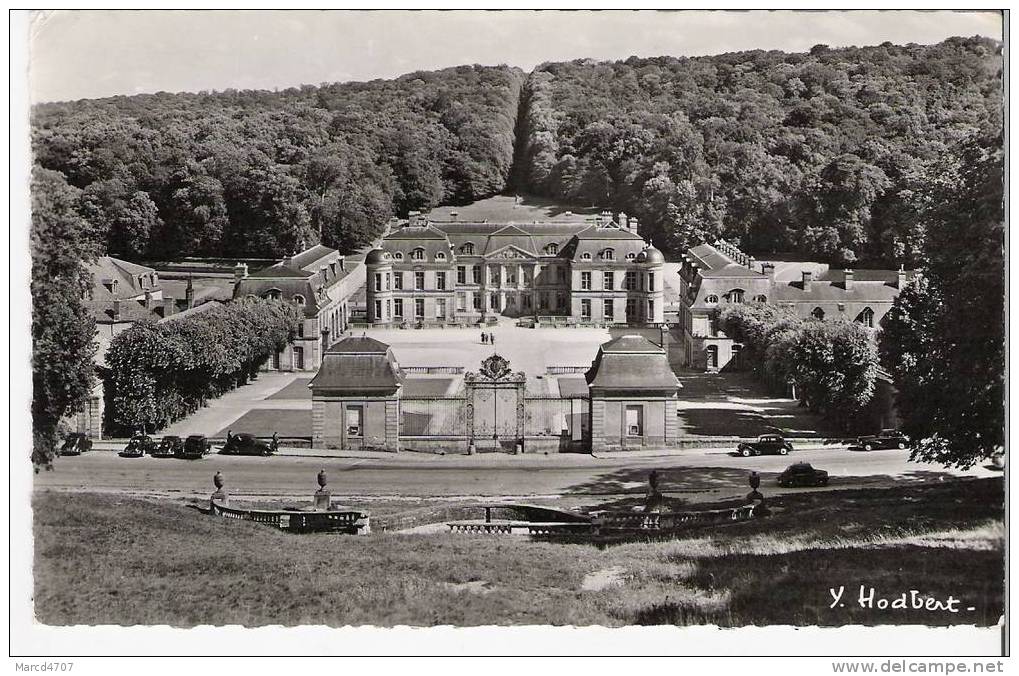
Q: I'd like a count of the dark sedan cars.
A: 8